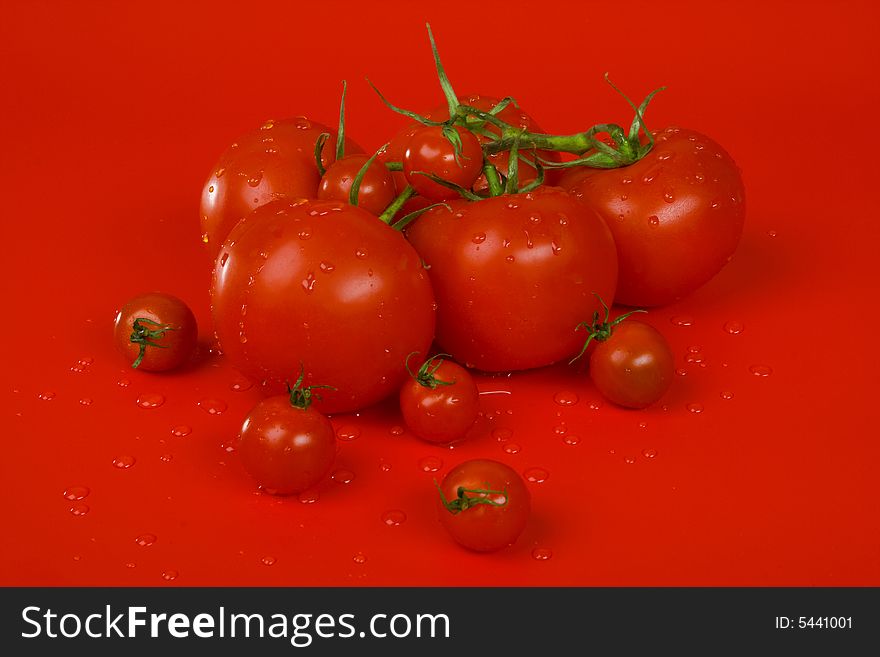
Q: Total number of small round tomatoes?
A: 7